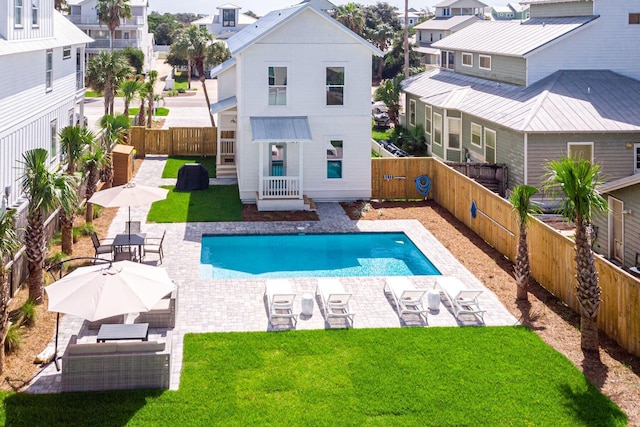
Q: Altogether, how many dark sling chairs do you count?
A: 4